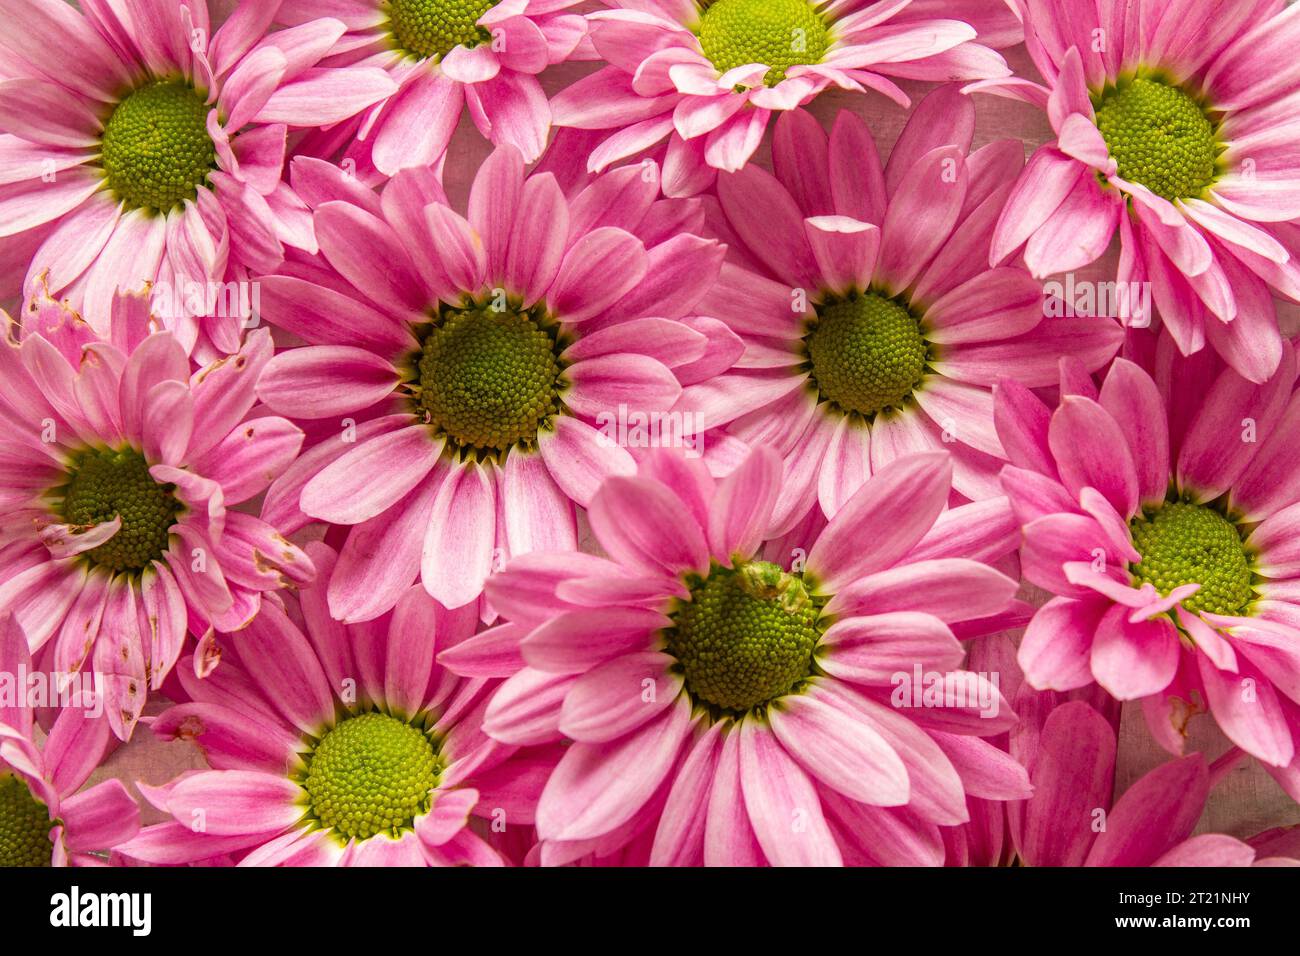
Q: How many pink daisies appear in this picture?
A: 11